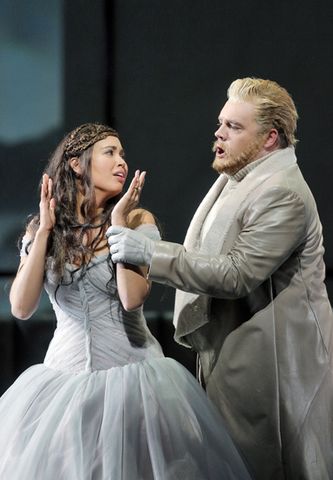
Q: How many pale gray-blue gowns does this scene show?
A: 1